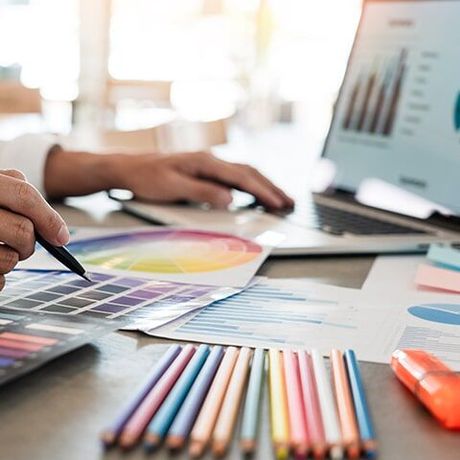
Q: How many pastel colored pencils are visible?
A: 13